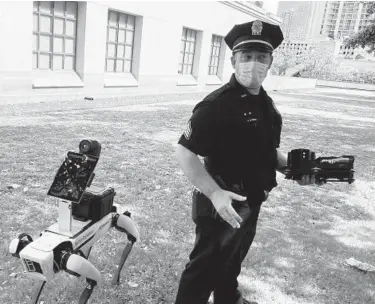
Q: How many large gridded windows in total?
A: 4